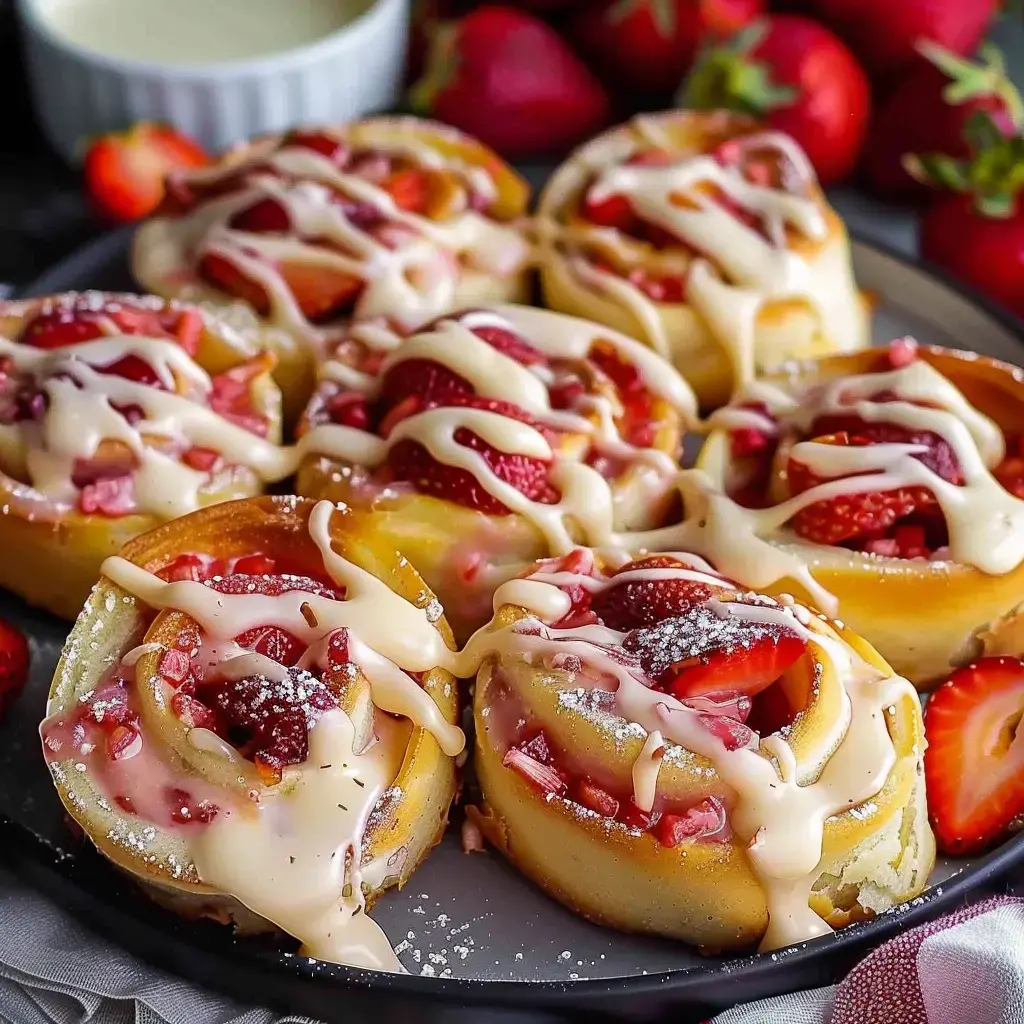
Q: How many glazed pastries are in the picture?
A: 7